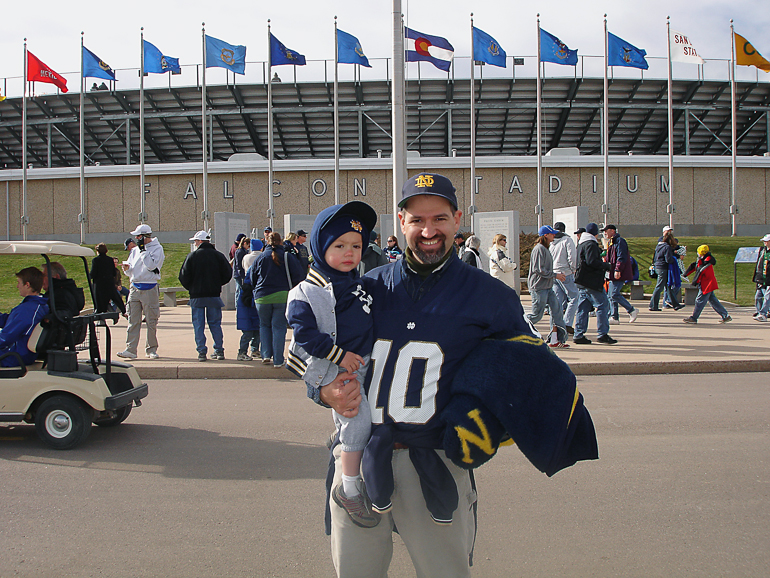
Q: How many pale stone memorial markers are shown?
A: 5